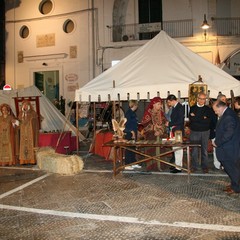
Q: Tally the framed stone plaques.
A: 3